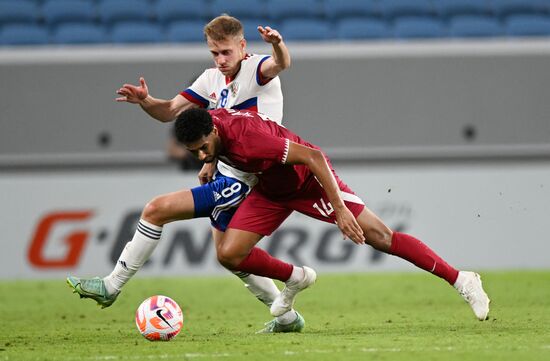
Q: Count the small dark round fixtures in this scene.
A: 2